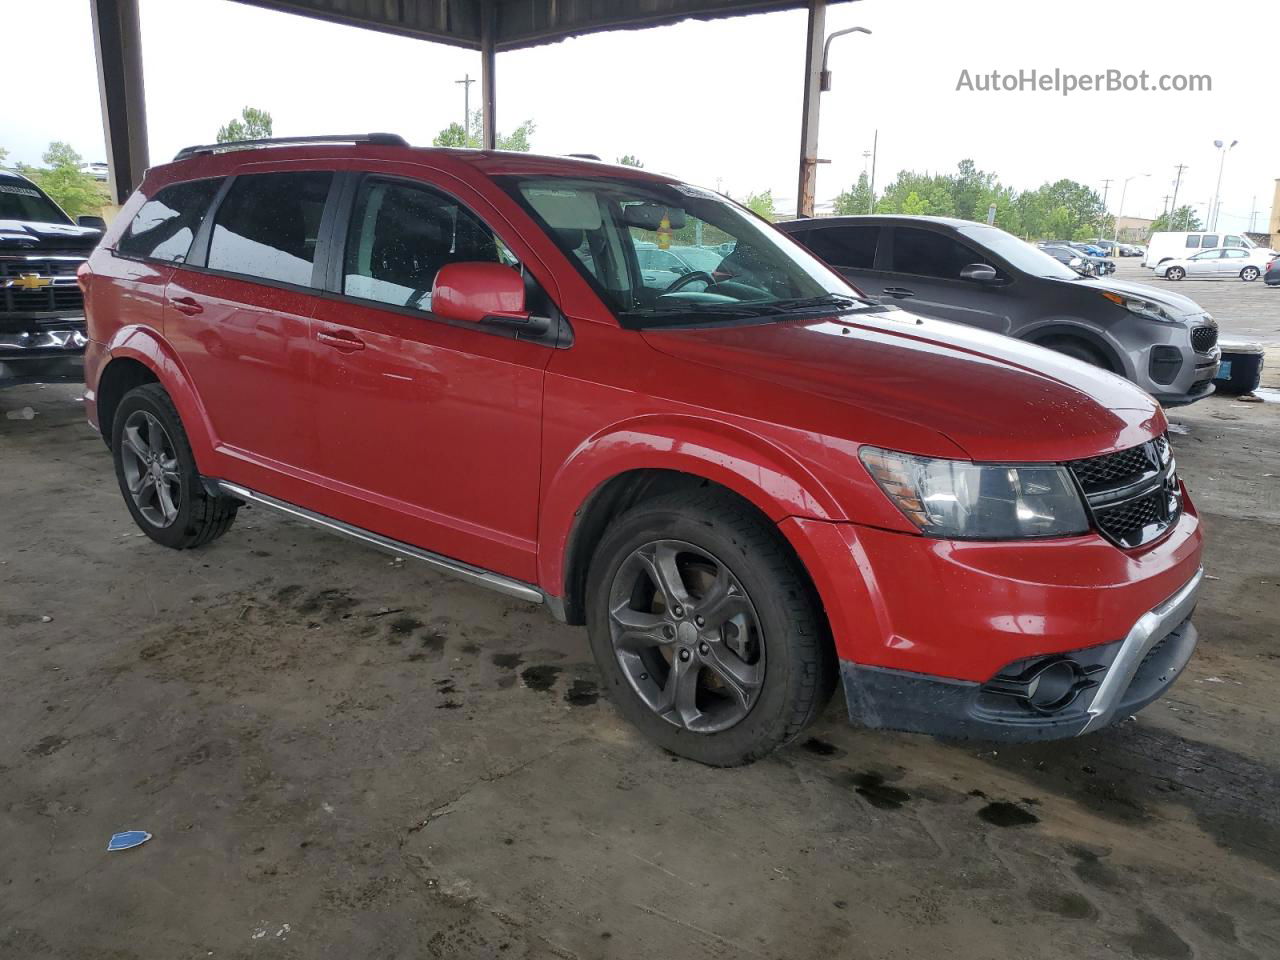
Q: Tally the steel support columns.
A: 3